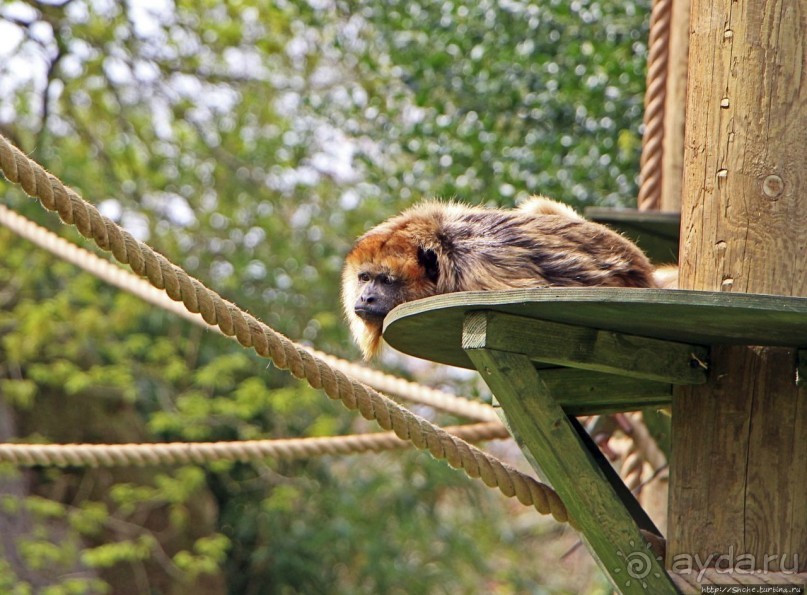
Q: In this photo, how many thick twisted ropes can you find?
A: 4